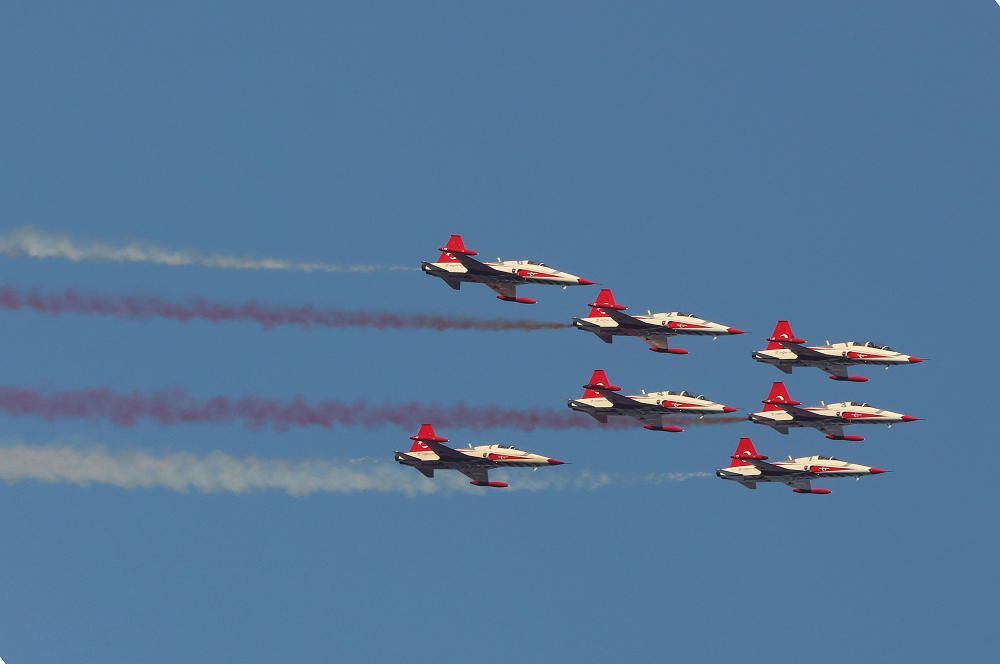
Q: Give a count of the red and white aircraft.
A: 7